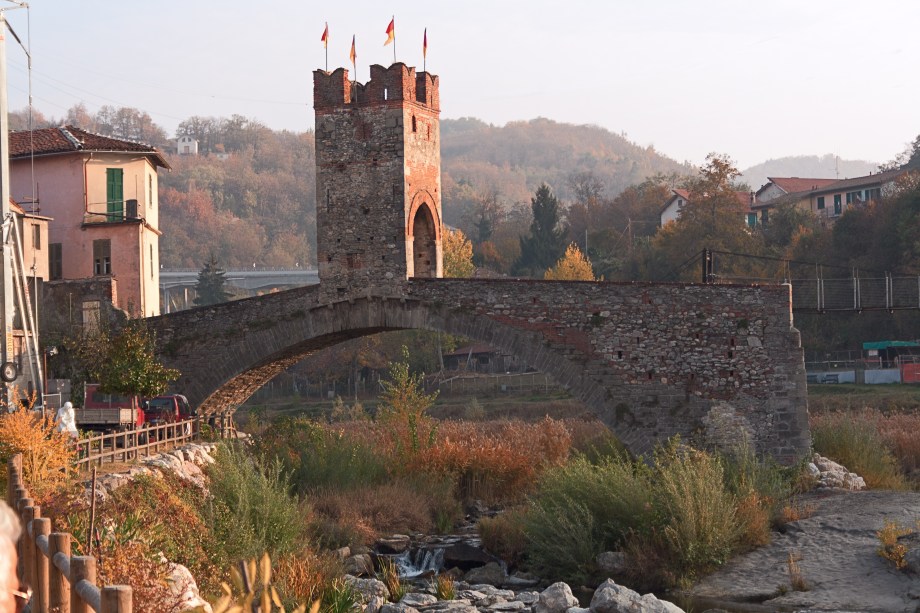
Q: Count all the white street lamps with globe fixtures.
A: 0